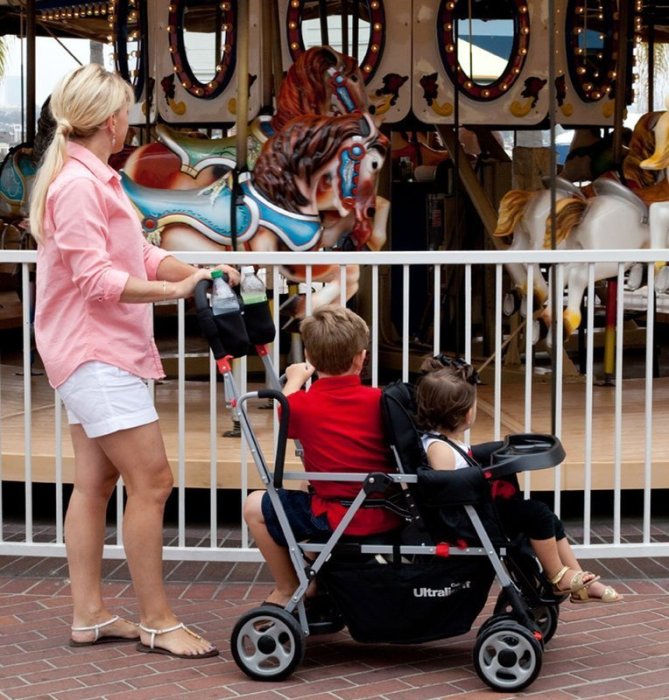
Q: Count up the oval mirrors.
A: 5